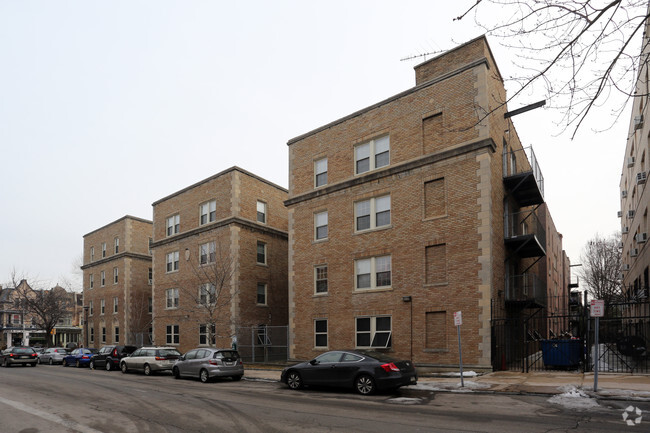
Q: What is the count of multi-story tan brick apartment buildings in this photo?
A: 3